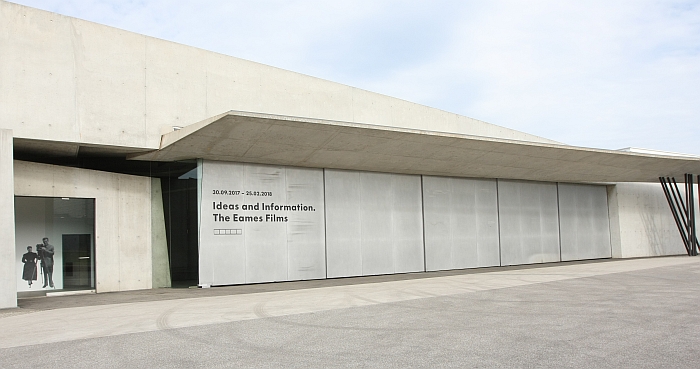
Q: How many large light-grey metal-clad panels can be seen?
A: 5